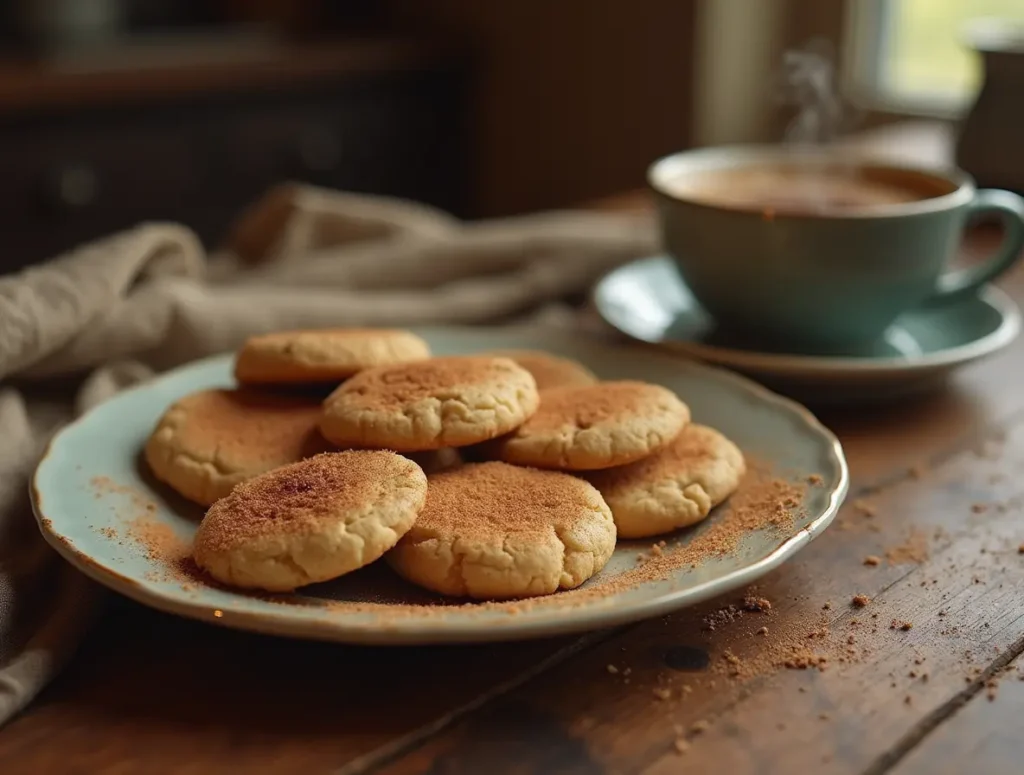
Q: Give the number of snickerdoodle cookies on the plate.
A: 8